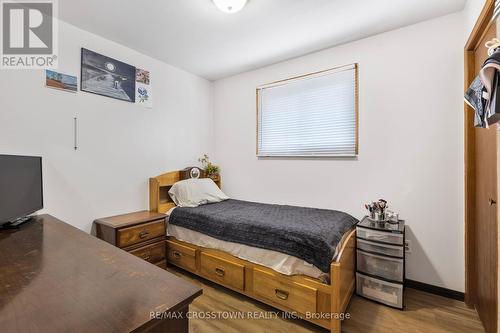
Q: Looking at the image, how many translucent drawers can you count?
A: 4